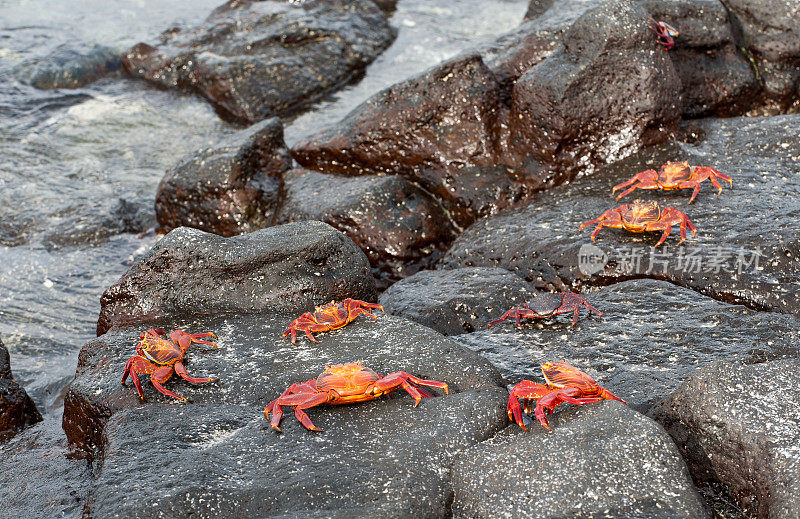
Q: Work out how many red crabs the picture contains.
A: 8